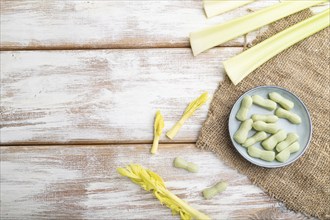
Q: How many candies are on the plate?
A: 12